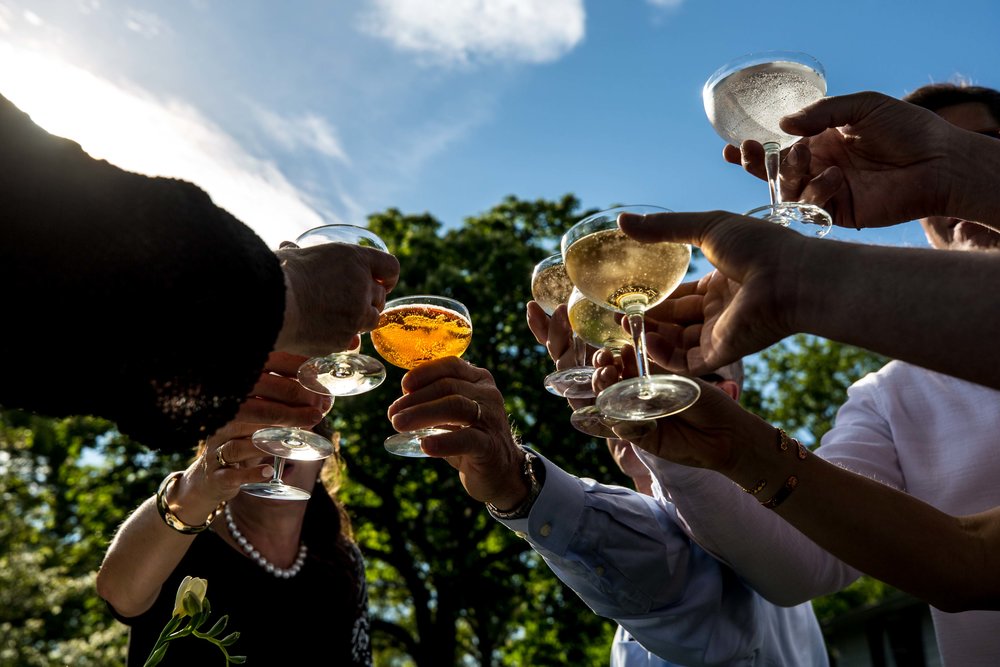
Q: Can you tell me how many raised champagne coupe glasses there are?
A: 8